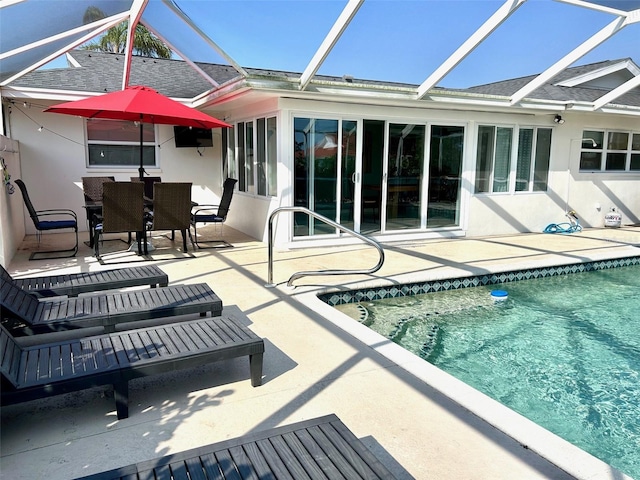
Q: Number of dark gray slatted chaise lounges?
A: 4